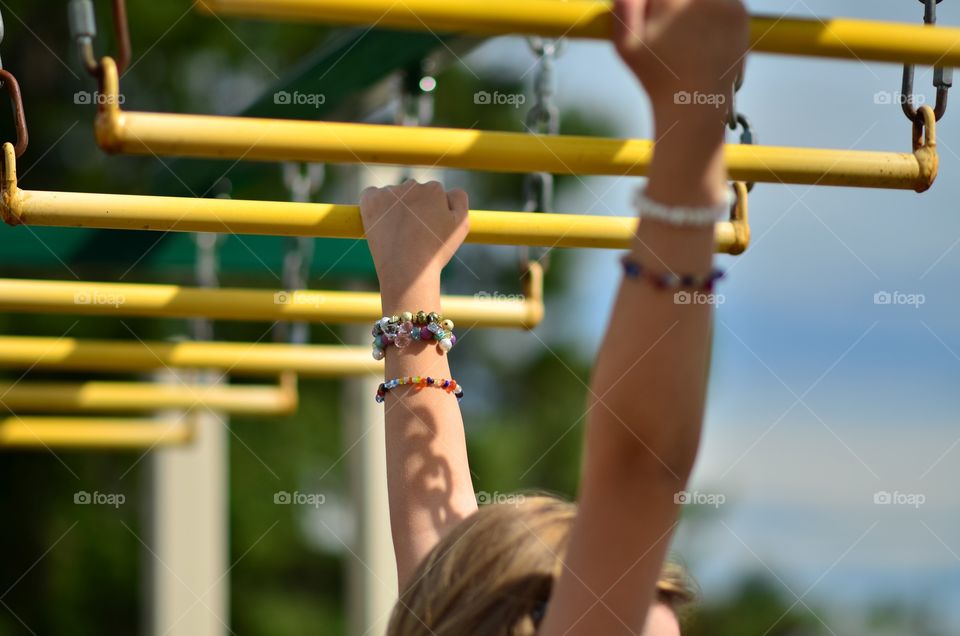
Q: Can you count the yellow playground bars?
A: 7